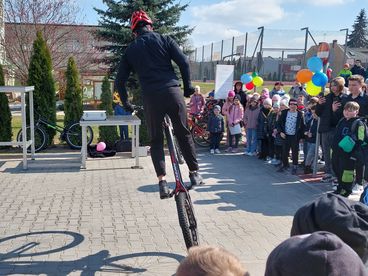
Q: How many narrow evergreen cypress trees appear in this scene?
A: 4